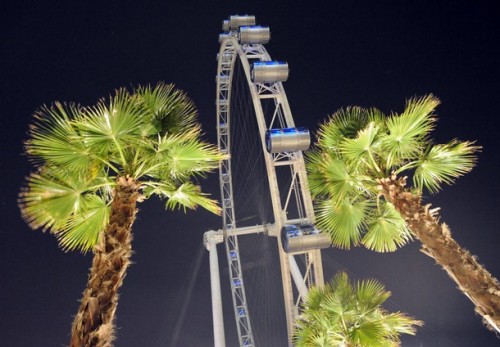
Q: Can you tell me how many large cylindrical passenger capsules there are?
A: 5